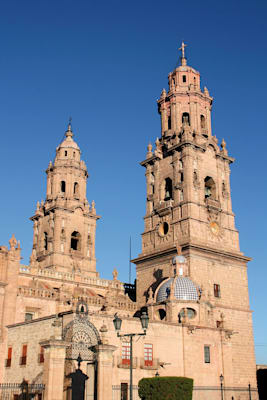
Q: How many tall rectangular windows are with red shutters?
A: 5